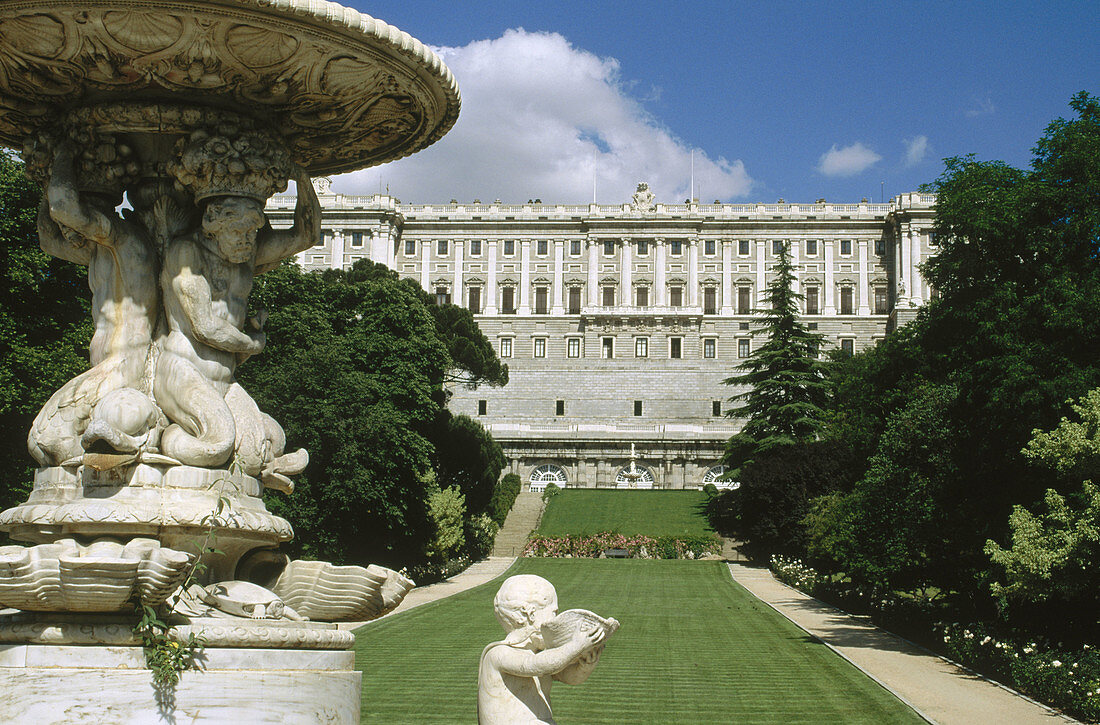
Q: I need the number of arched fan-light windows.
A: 3